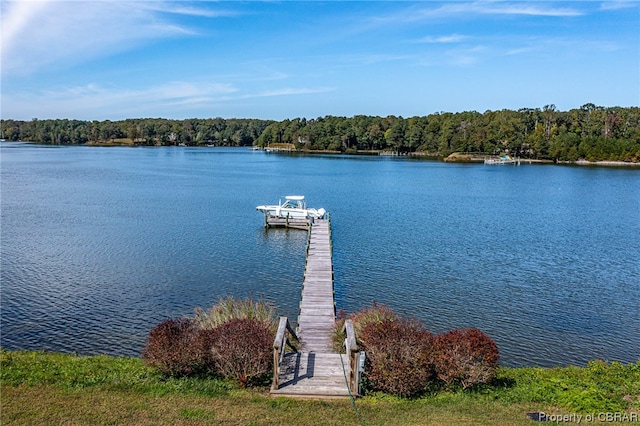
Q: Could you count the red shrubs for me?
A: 4